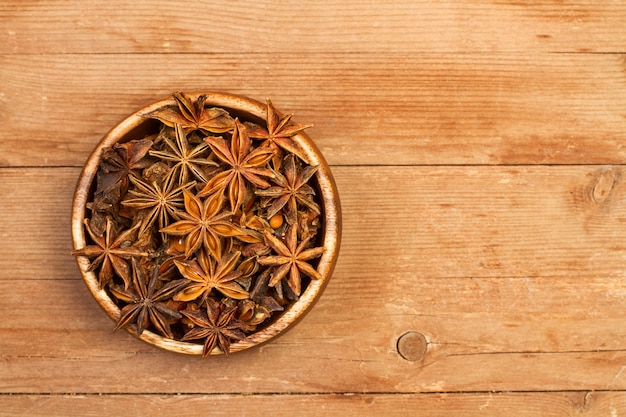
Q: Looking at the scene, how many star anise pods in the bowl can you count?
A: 13